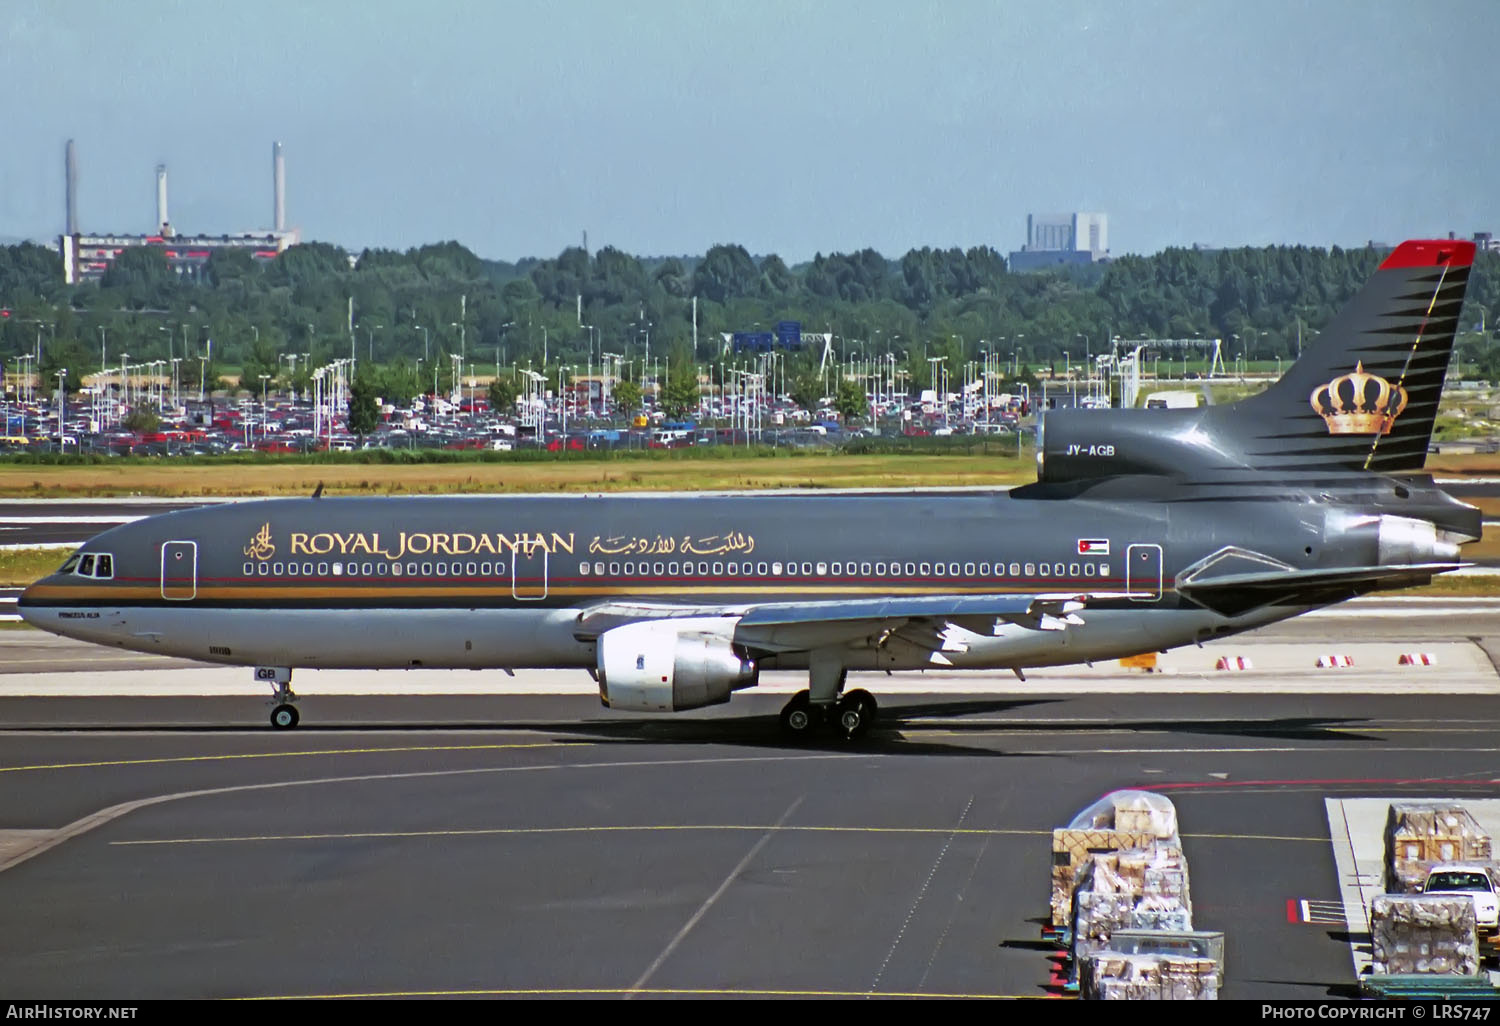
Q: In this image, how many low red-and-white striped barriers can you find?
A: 3